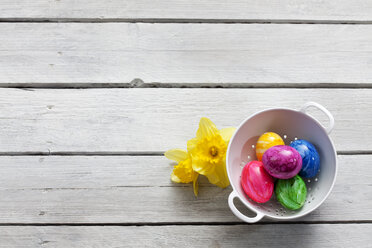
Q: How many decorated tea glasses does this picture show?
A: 0